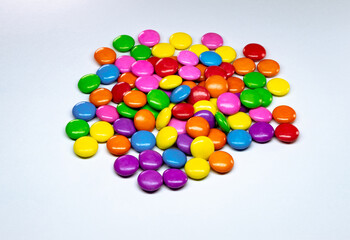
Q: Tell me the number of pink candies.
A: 12